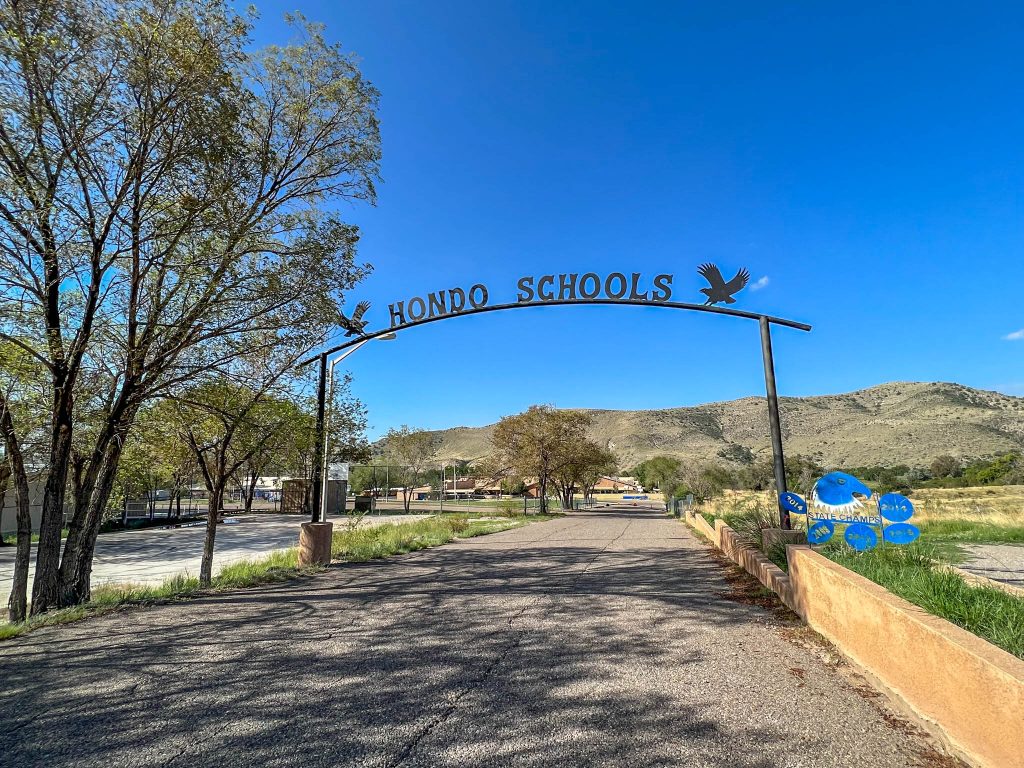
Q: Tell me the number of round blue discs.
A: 5